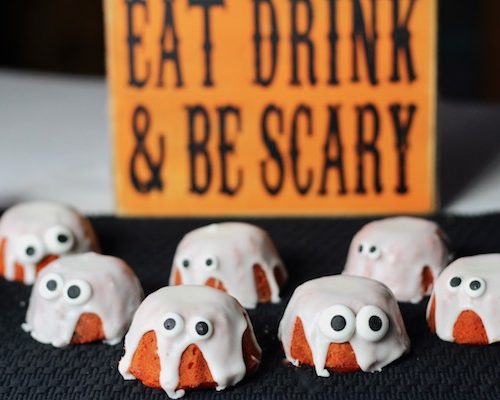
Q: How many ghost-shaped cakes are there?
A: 7